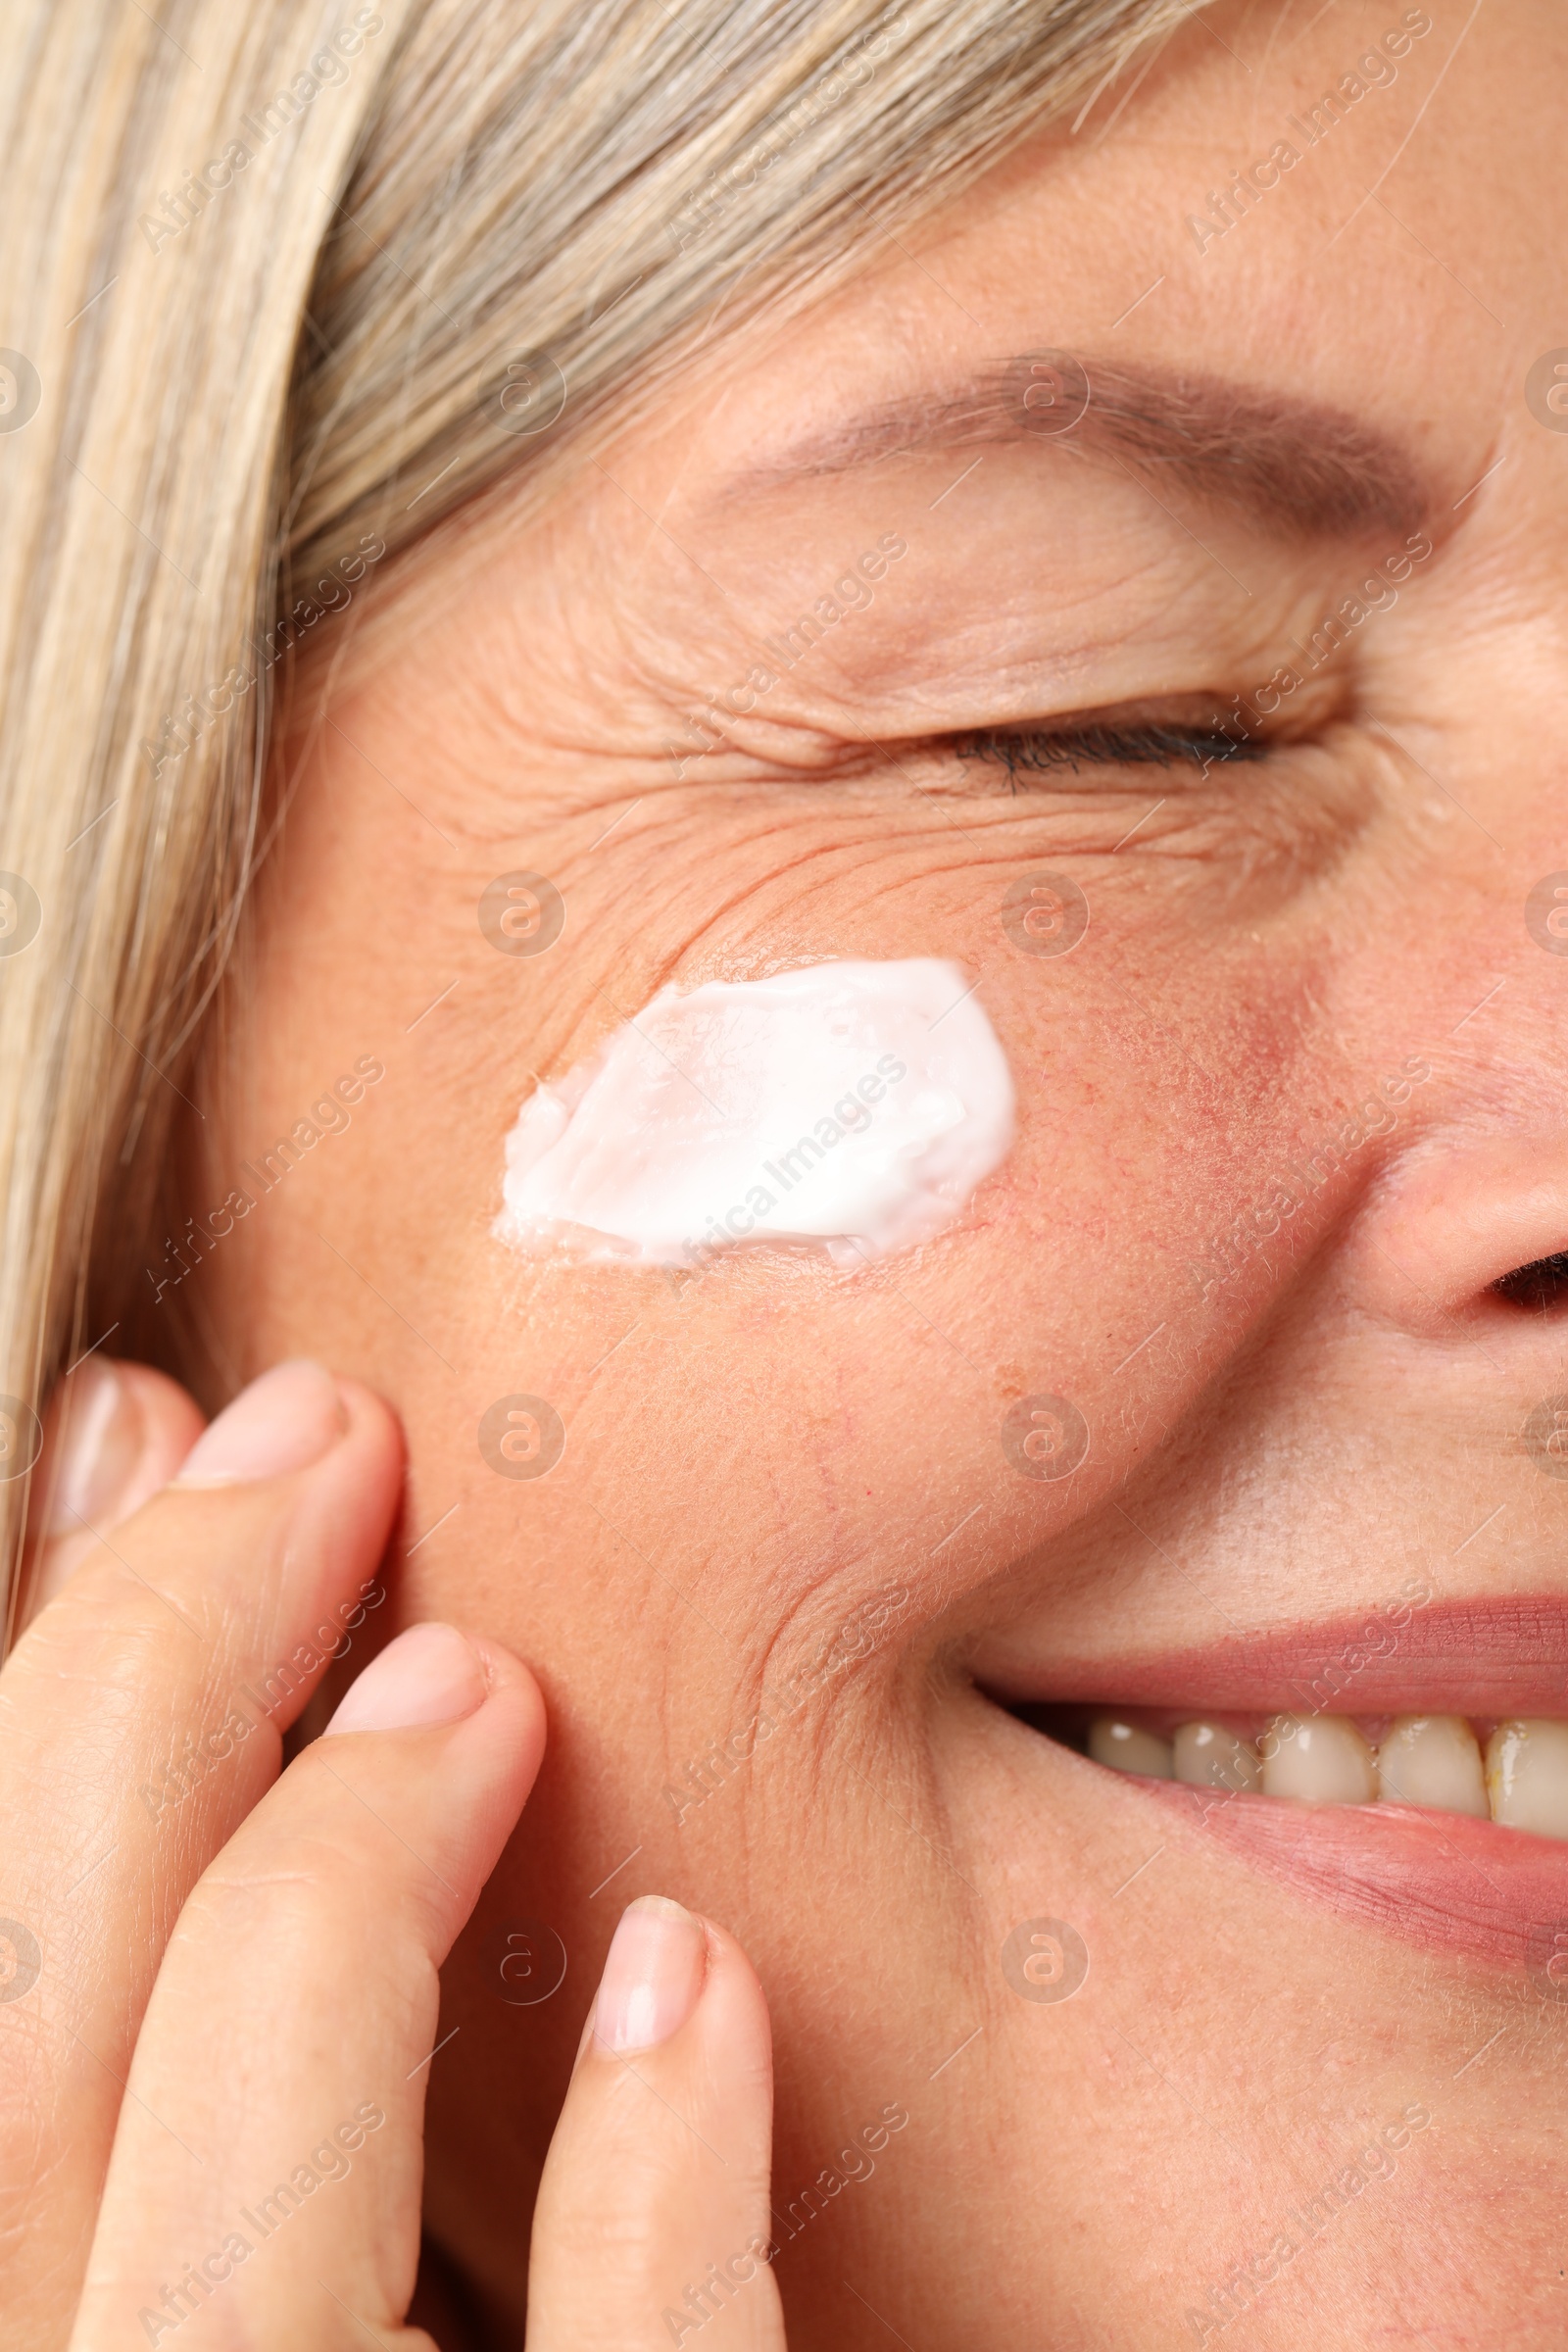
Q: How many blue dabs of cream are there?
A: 0